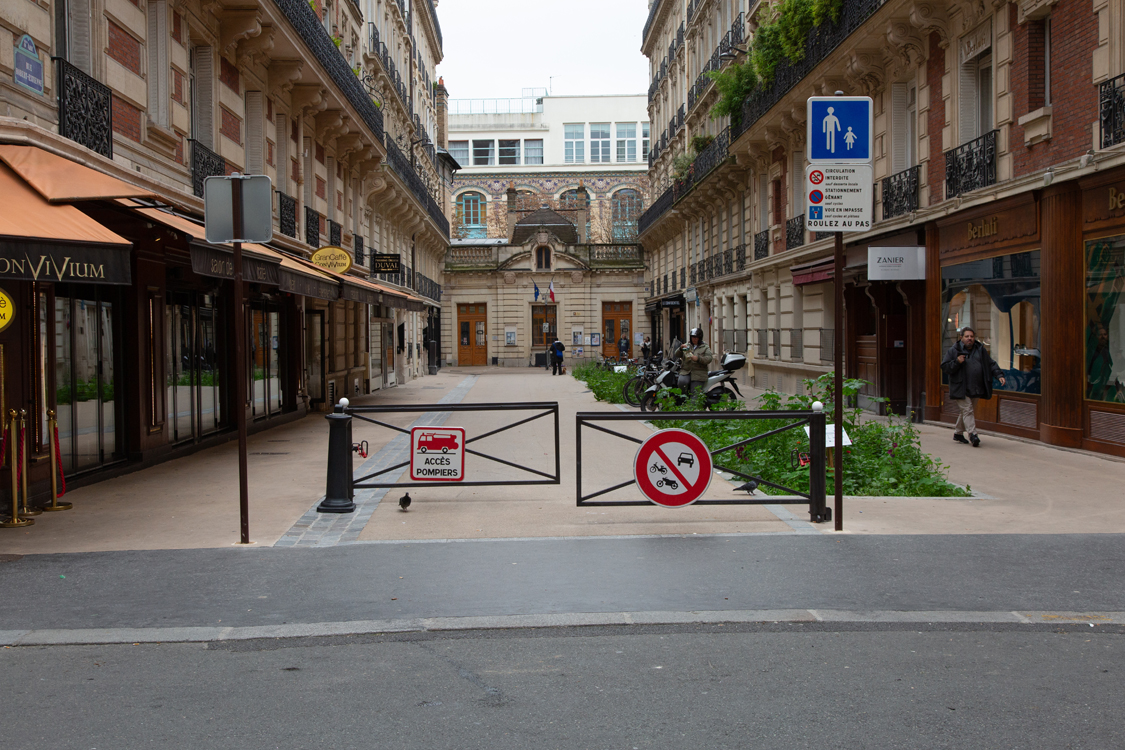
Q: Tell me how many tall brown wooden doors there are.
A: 2